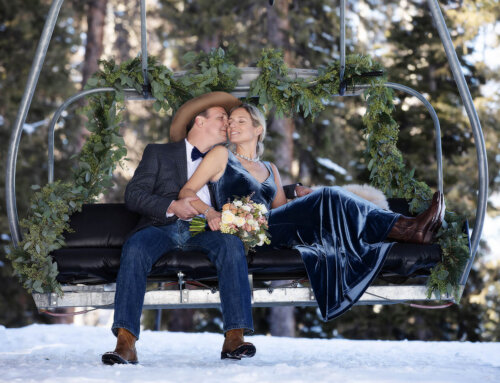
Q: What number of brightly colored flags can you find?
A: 0